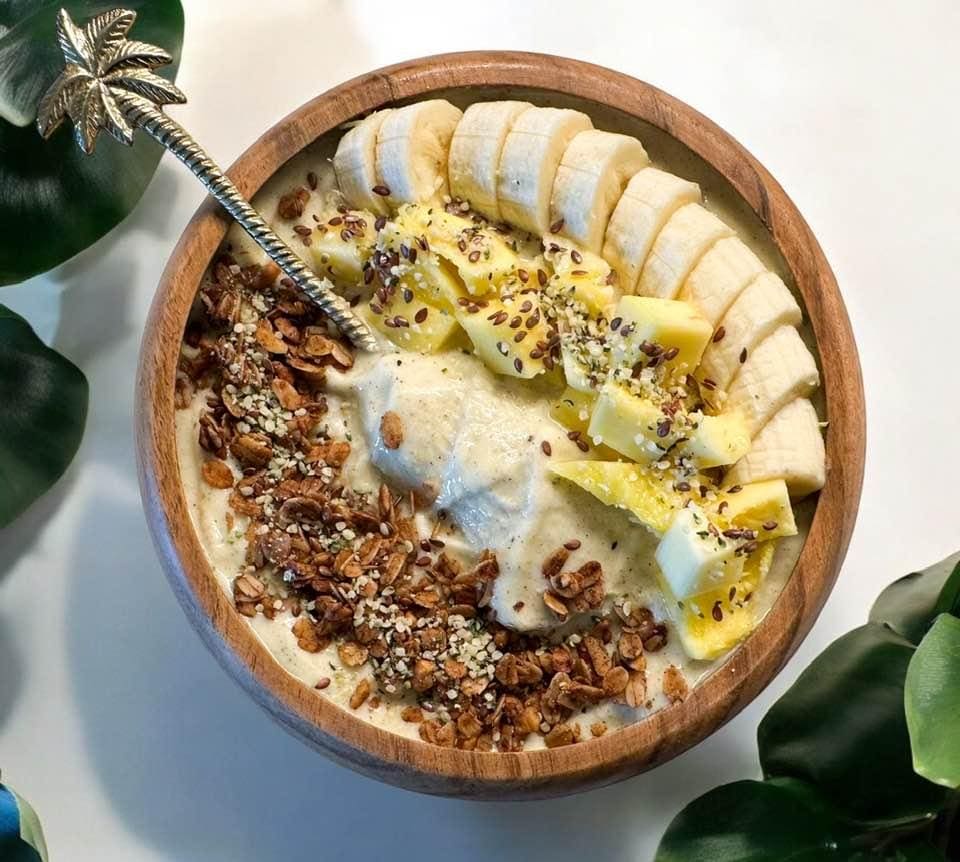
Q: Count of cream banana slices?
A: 11